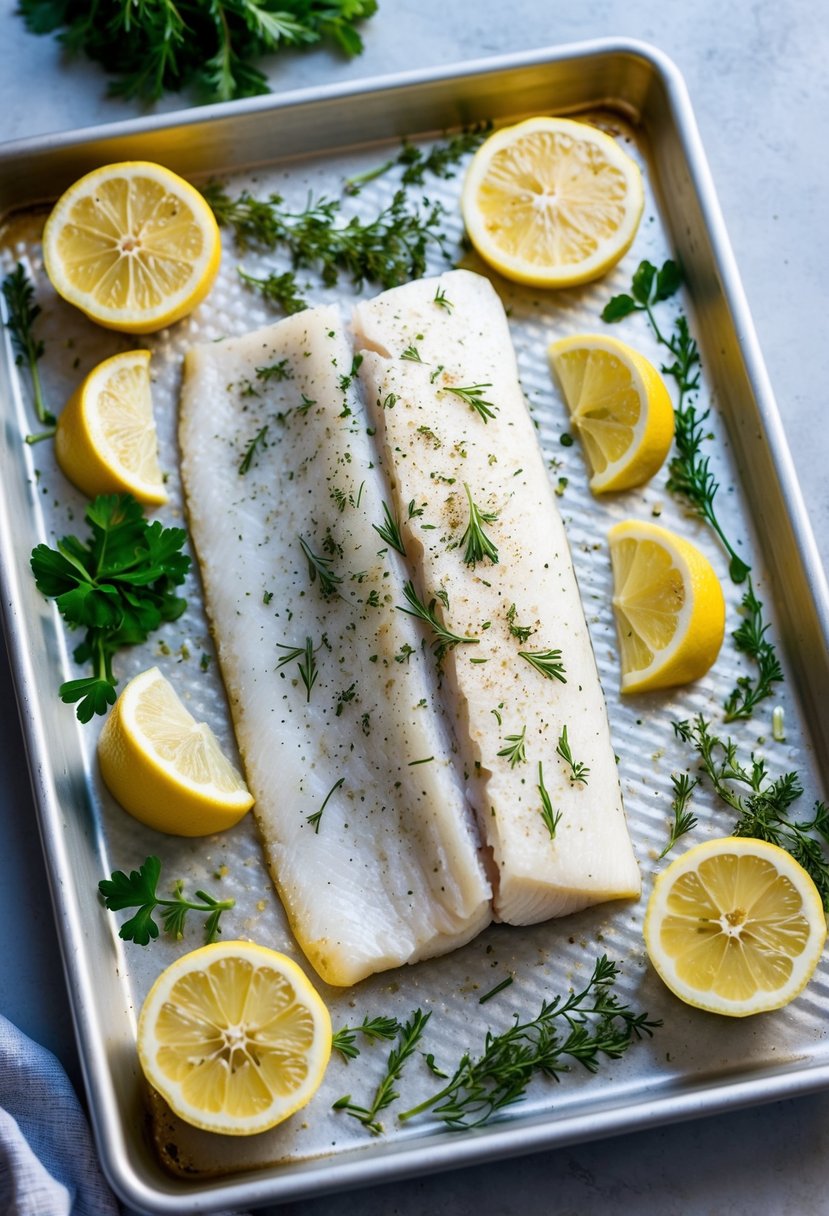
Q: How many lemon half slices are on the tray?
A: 4